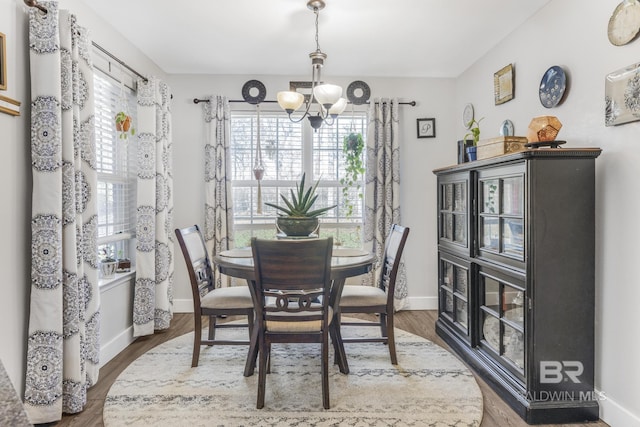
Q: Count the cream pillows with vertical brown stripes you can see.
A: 0